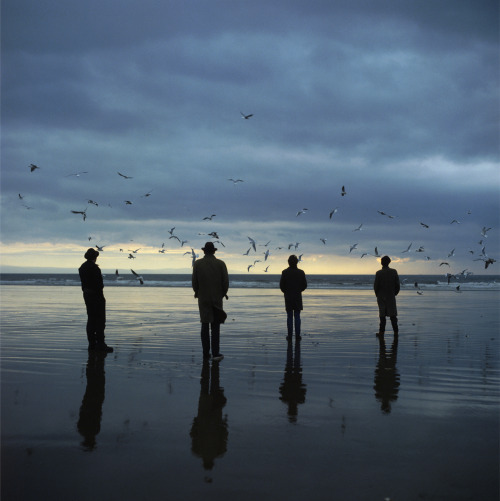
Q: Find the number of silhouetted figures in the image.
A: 4